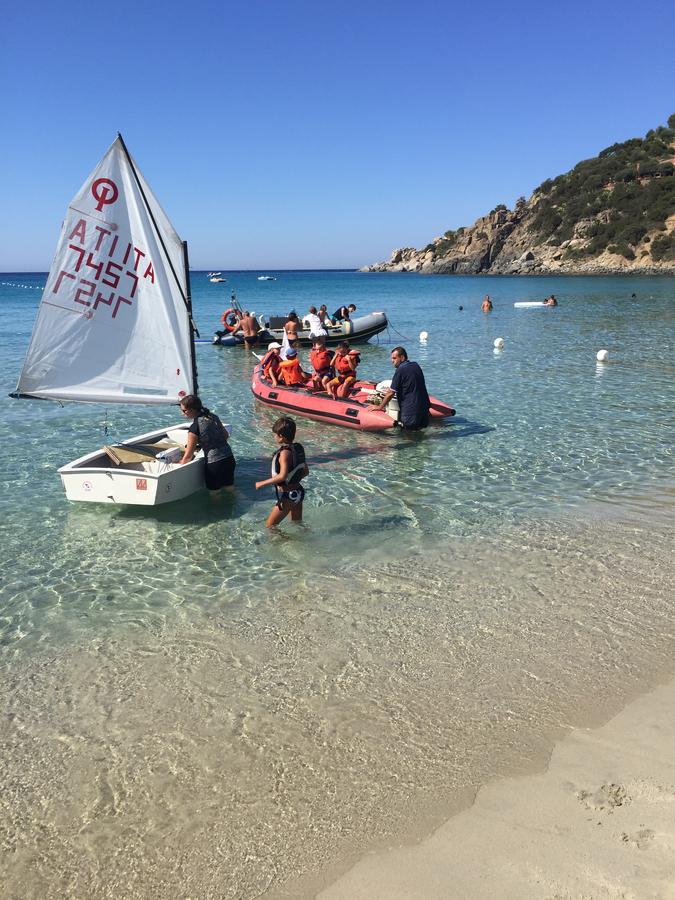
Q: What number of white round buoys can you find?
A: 3